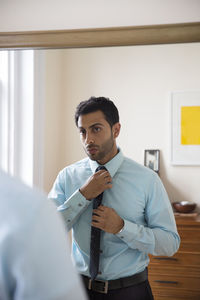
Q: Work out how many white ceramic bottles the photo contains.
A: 0